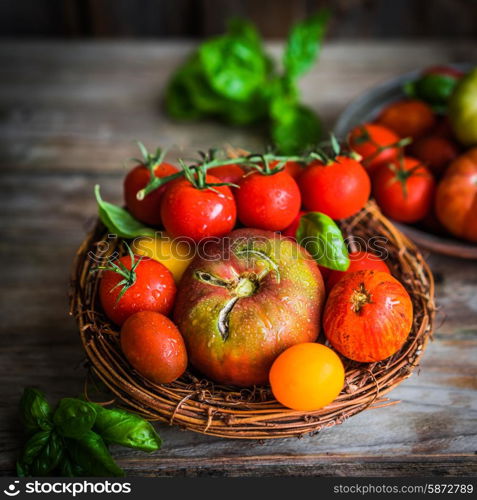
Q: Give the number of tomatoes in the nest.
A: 14